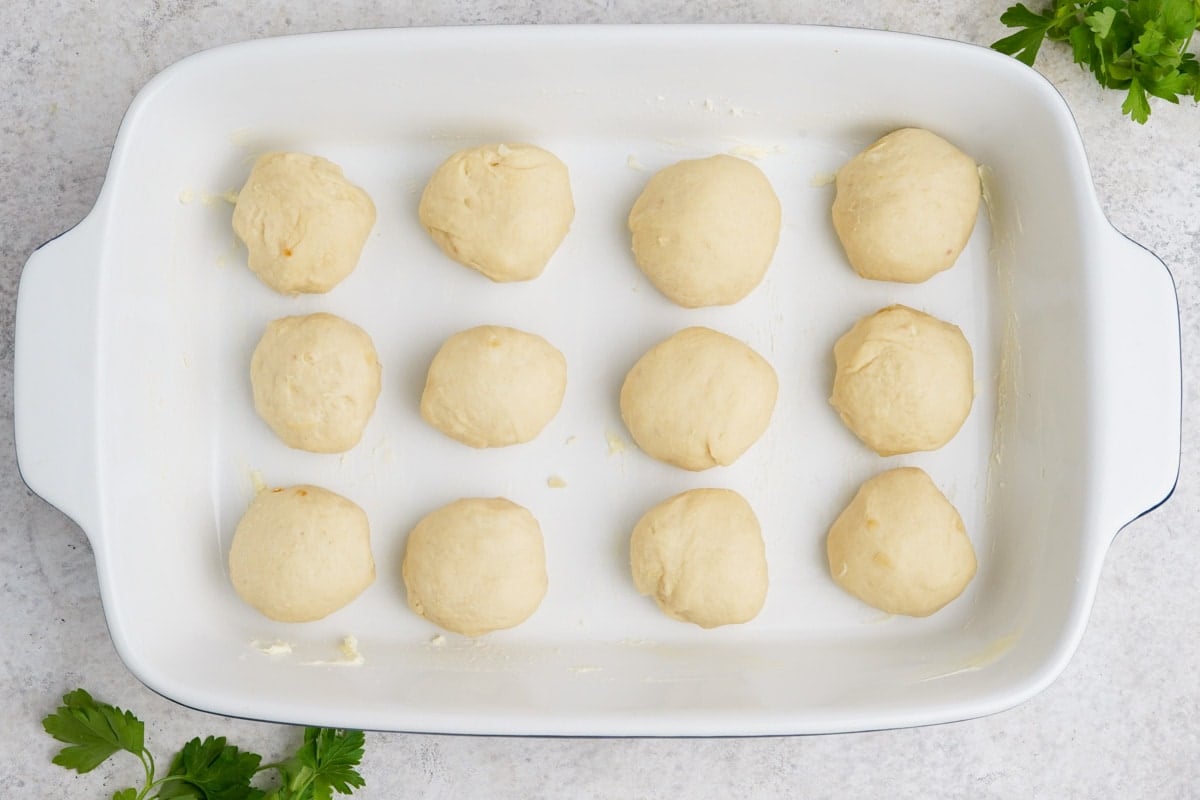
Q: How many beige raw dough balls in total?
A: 12